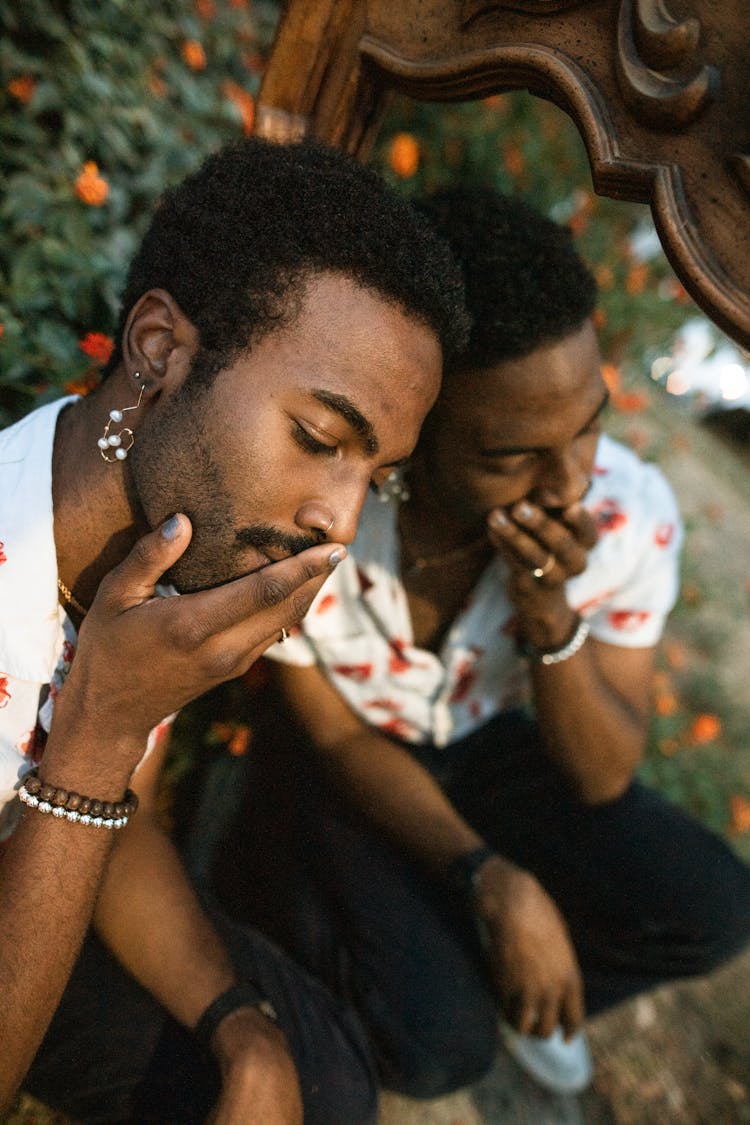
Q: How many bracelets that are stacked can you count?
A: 2